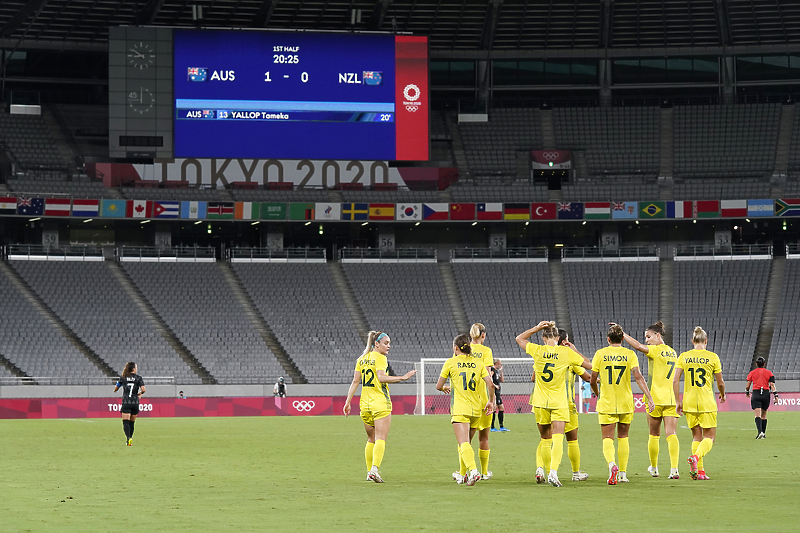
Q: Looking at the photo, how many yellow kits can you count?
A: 8